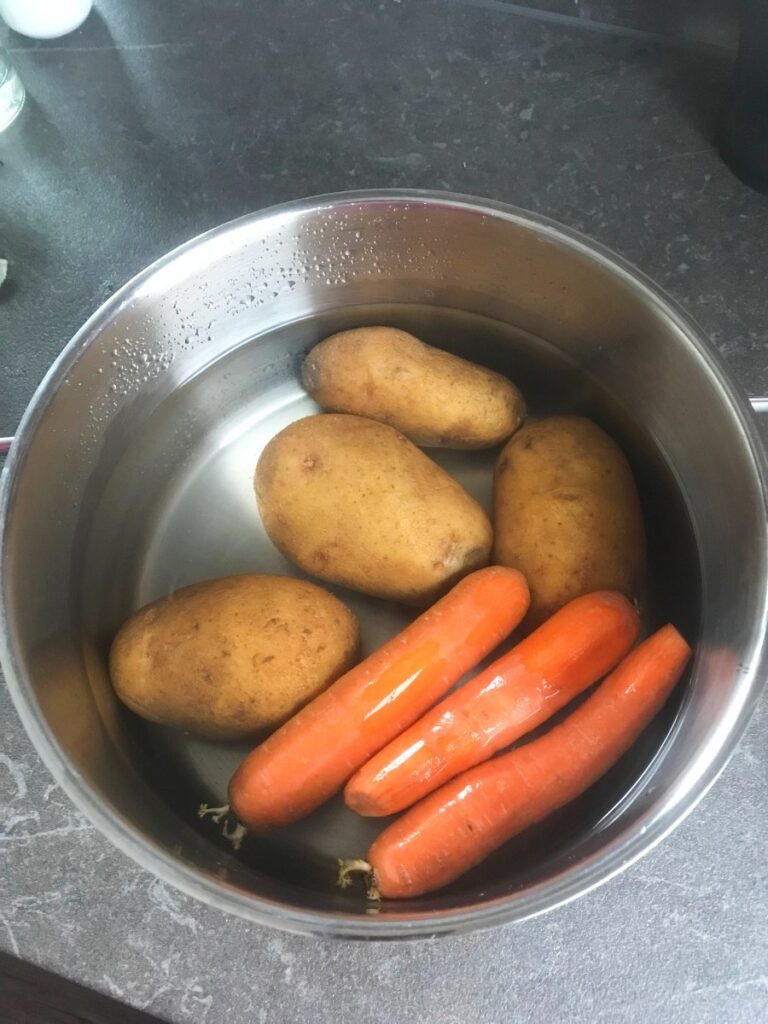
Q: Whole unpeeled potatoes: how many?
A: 4